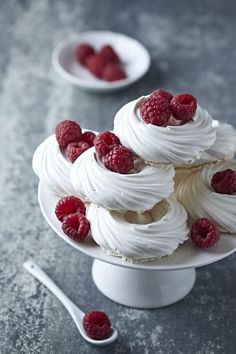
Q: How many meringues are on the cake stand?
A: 6